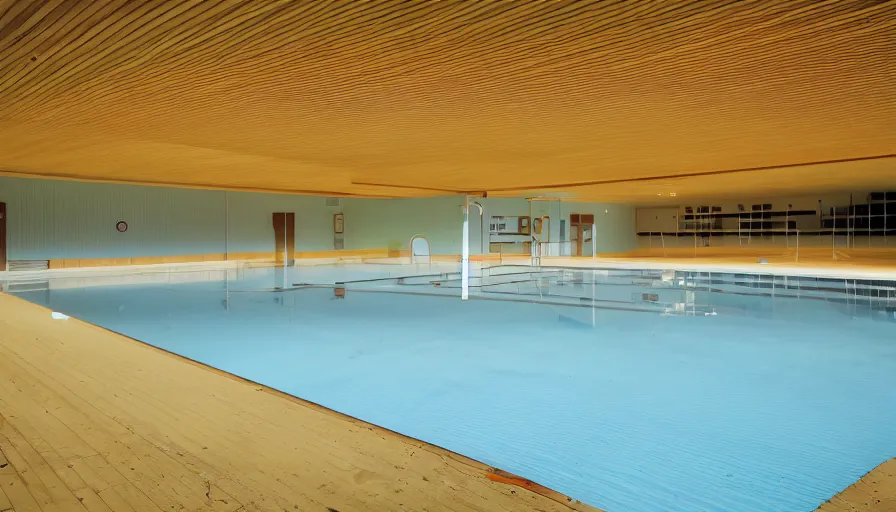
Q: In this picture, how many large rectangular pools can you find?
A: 1